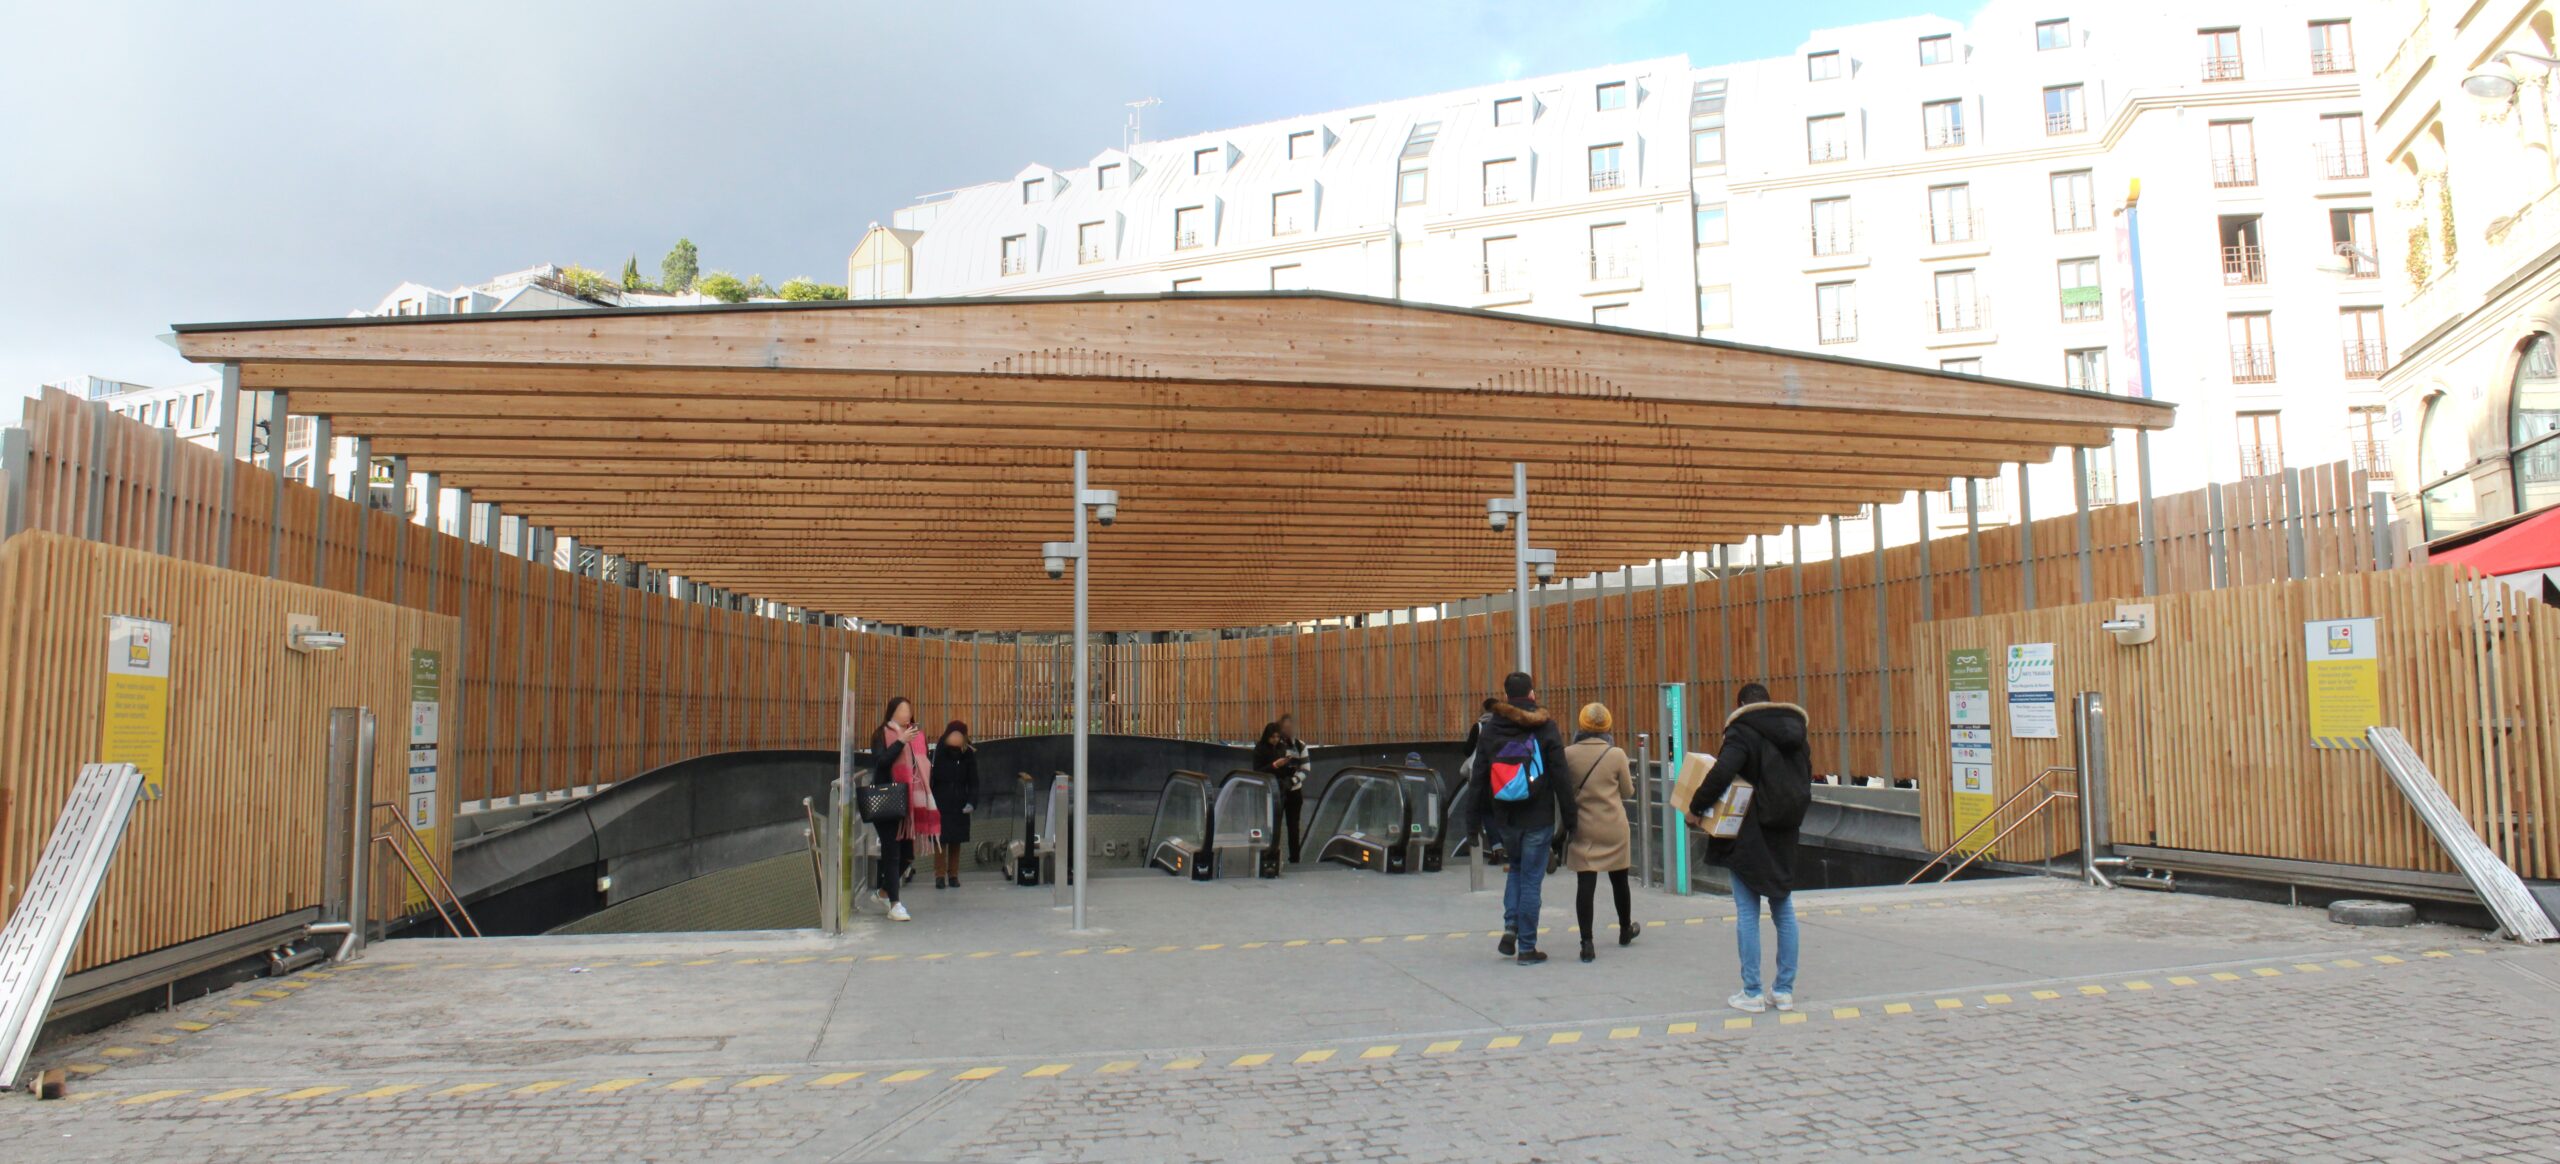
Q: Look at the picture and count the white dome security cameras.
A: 4